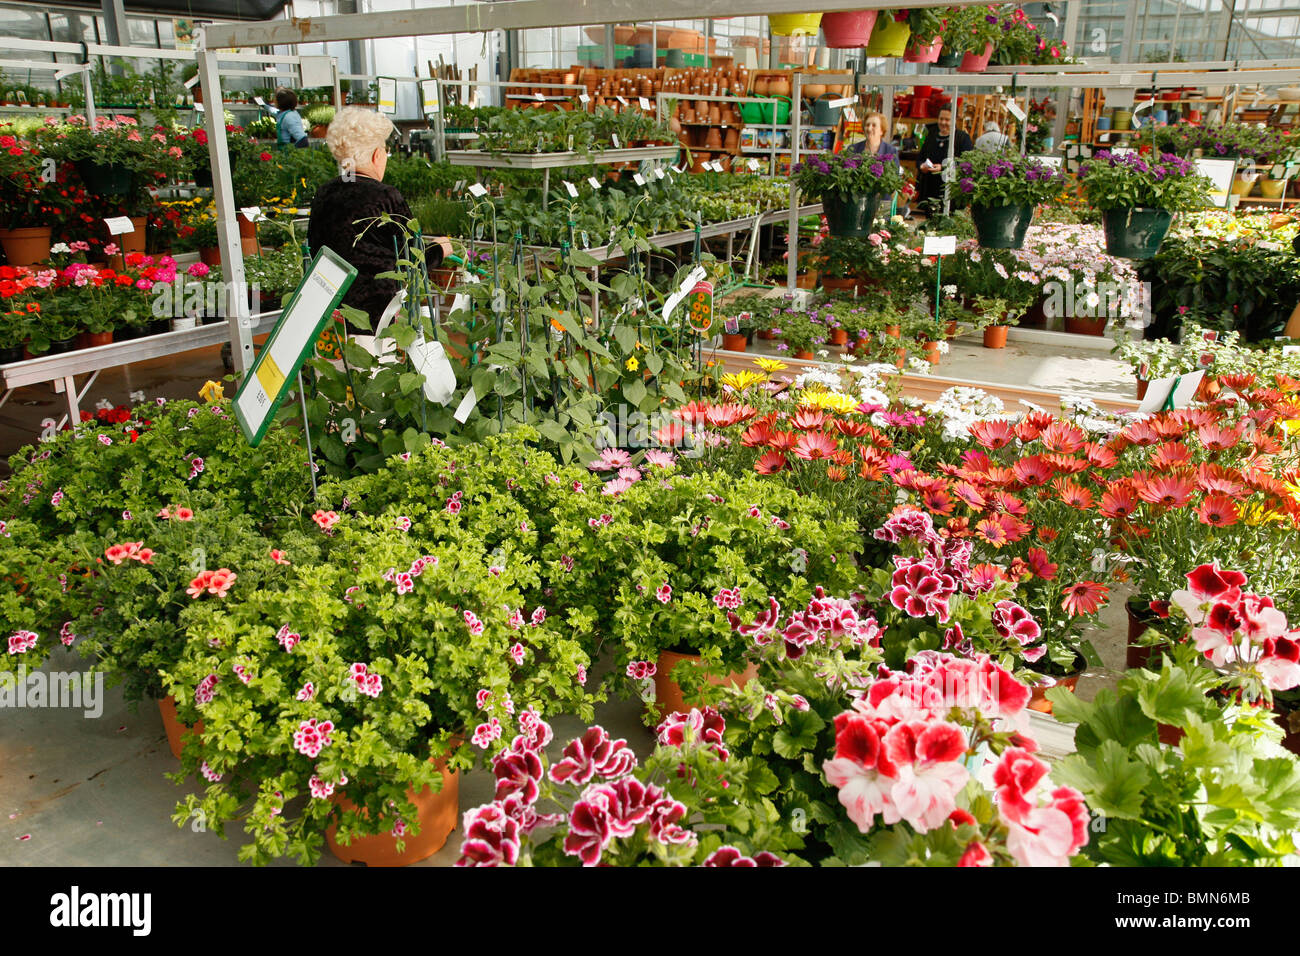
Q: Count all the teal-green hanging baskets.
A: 3